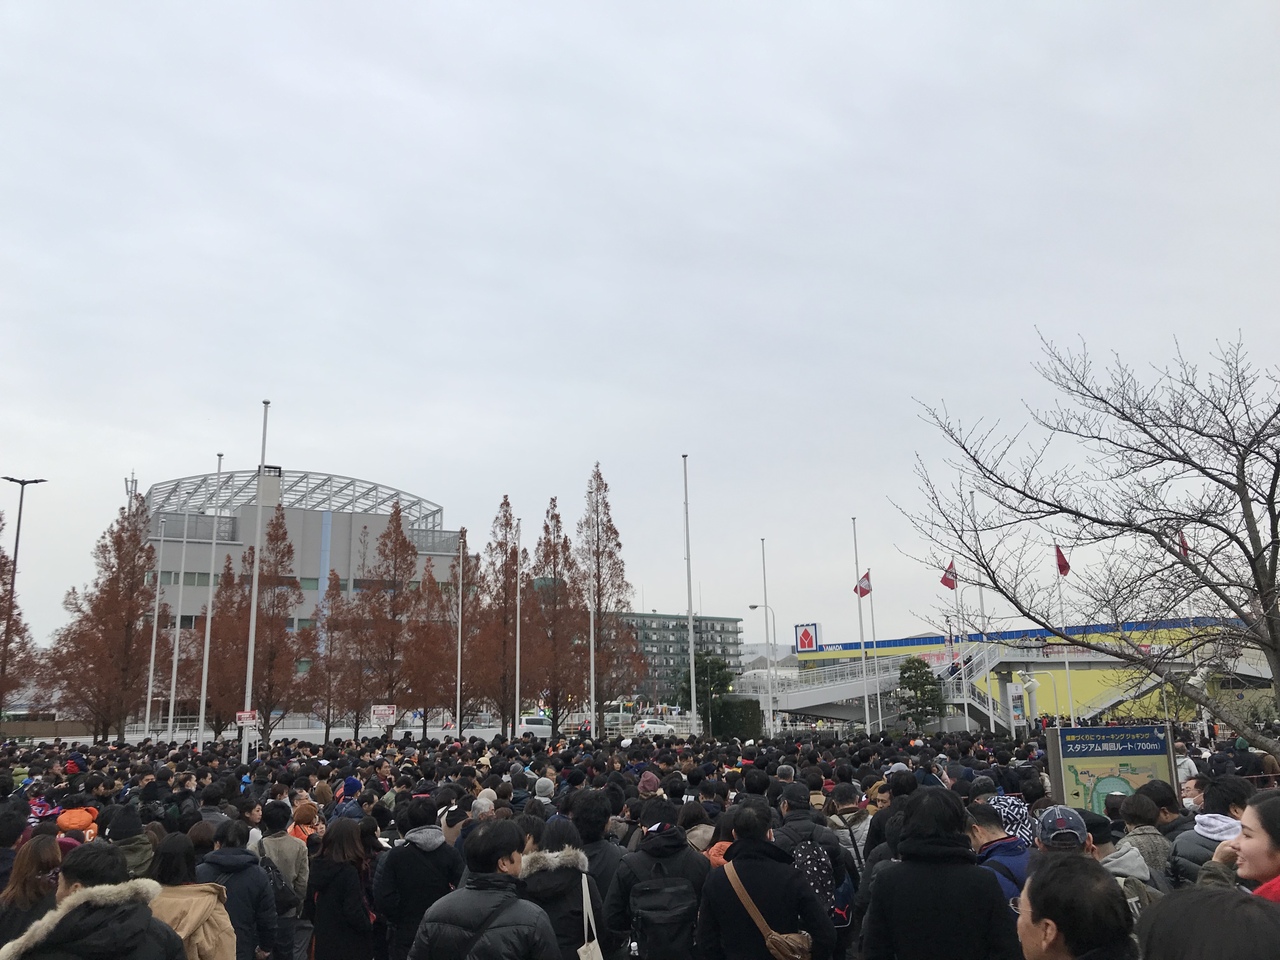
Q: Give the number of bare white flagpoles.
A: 11